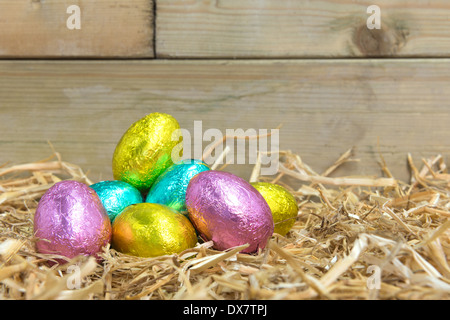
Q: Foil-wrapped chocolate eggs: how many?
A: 7